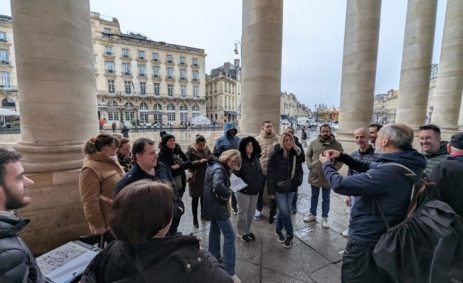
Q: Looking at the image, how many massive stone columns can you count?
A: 5